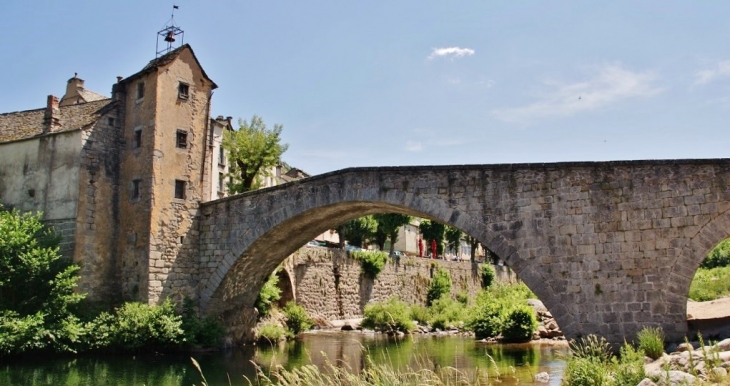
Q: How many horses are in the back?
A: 0